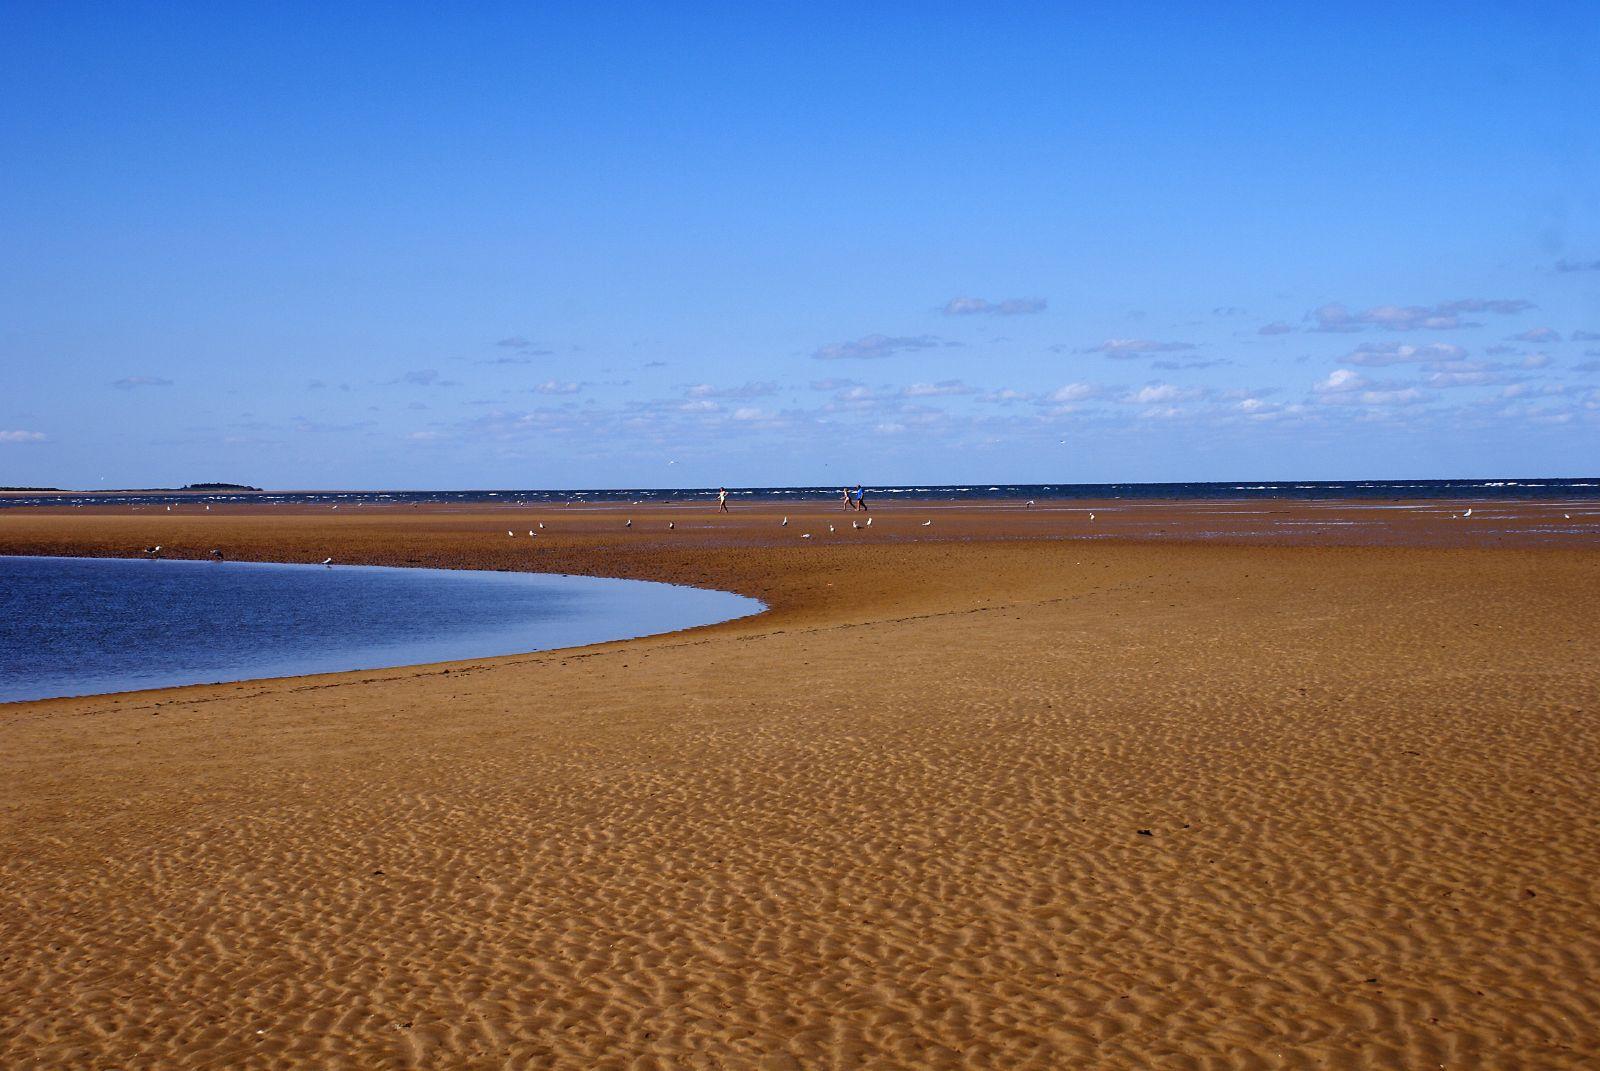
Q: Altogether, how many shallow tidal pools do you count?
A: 1